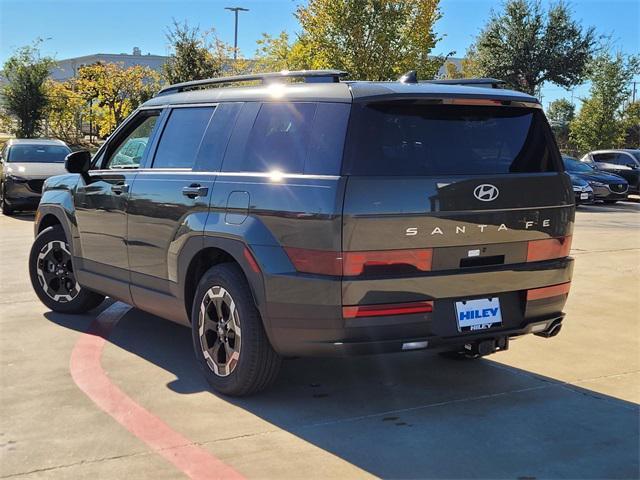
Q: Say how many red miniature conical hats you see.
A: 0